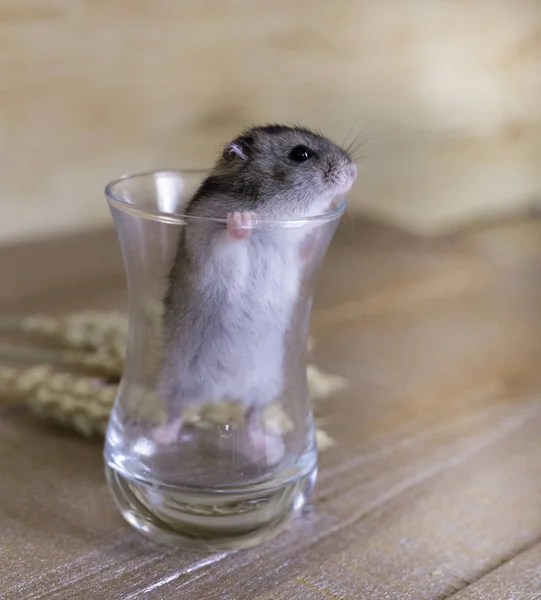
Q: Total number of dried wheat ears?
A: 3